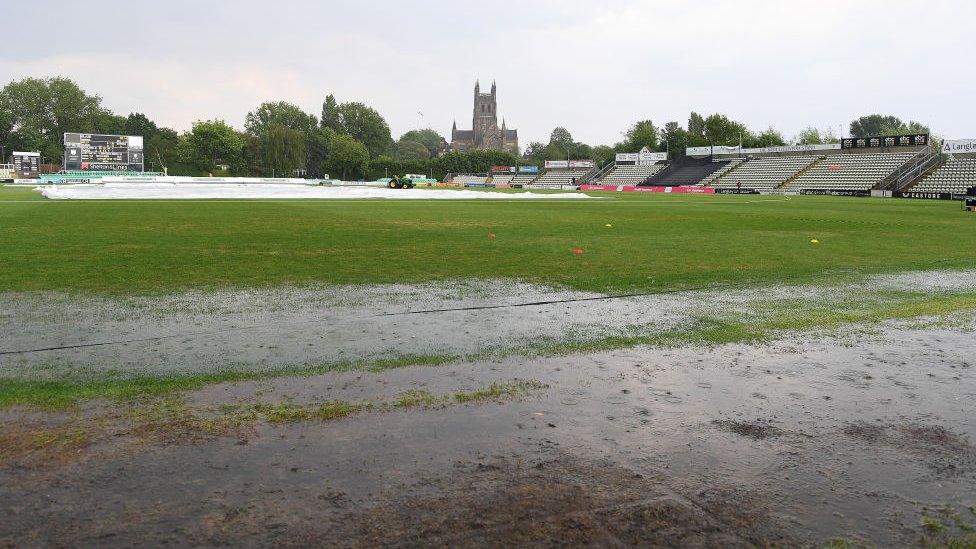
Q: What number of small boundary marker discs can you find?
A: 4